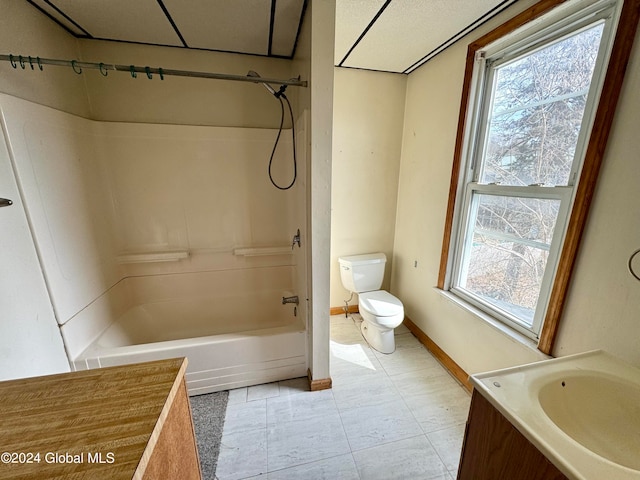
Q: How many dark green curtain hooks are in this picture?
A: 9